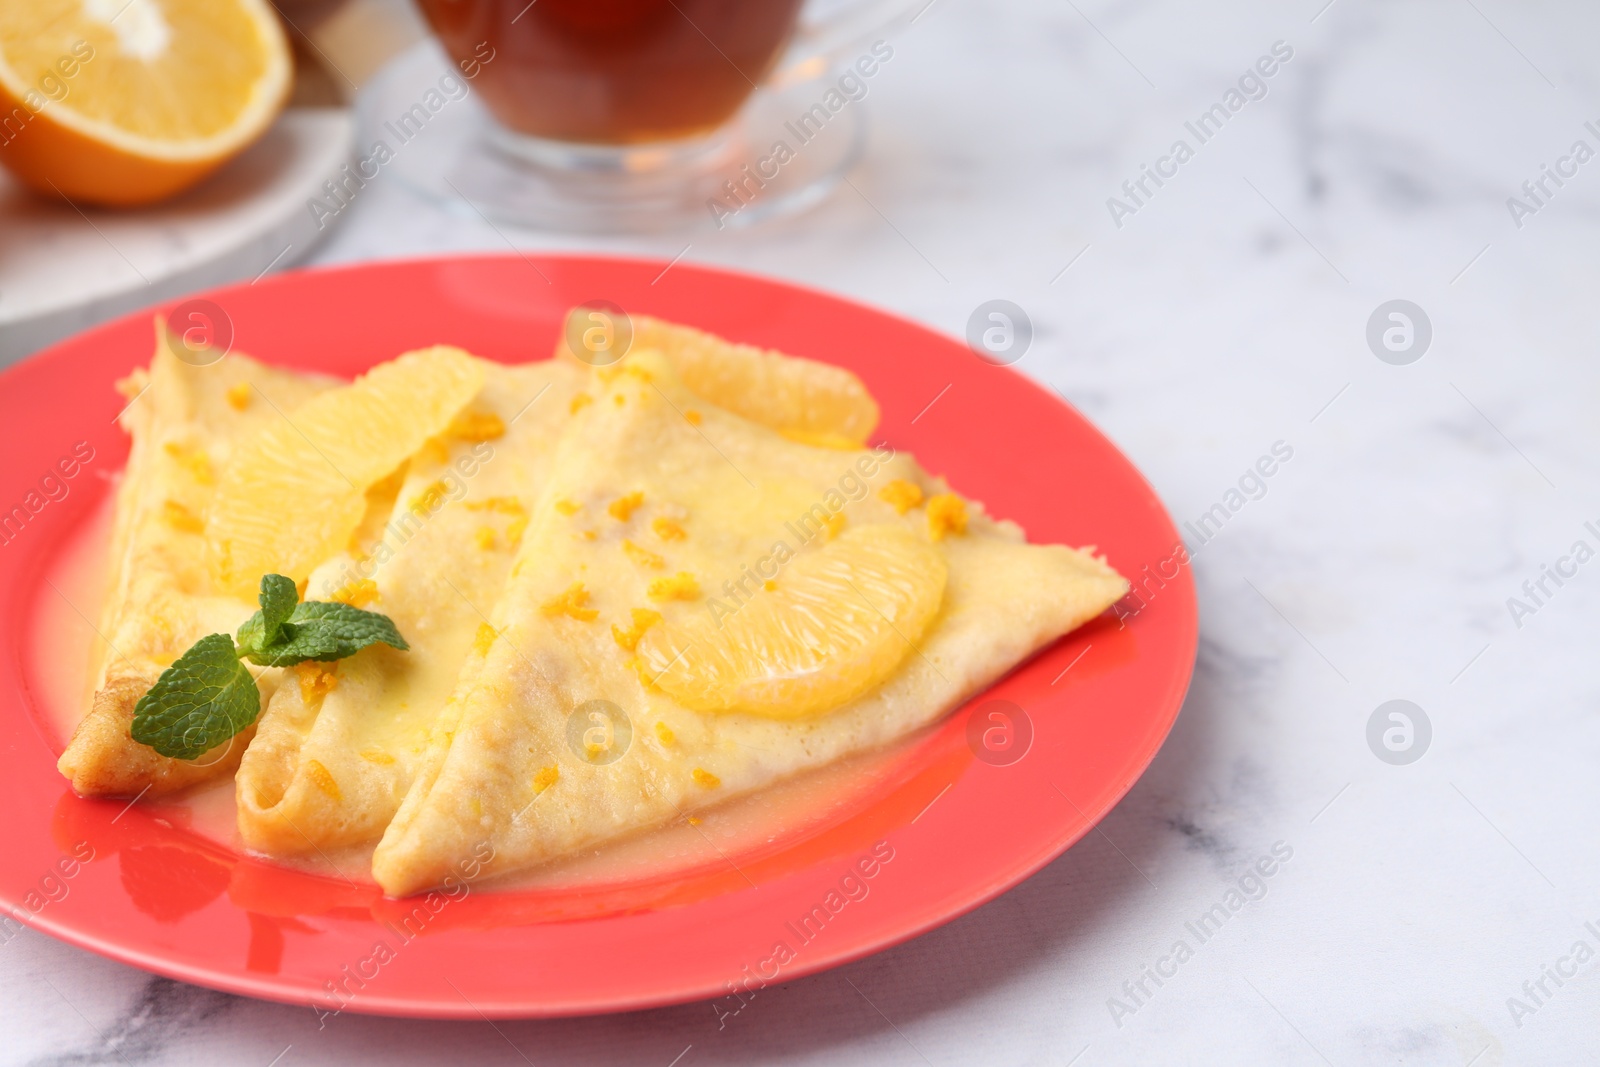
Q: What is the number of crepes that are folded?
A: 3